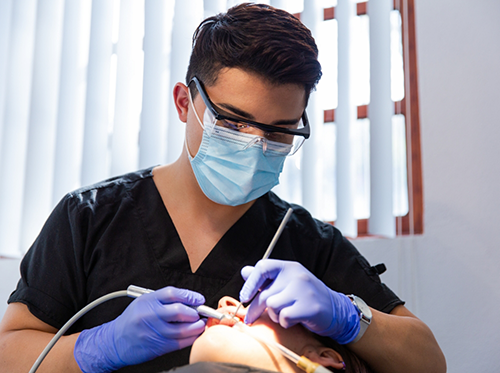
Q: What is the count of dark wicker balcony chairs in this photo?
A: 0